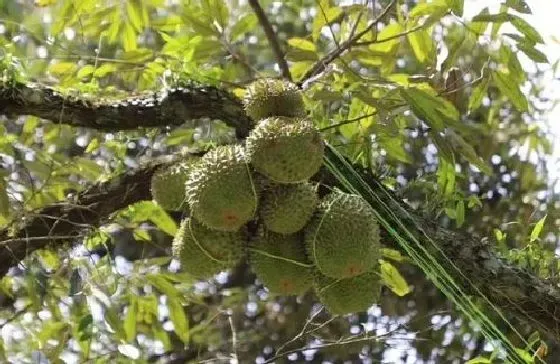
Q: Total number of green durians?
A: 9